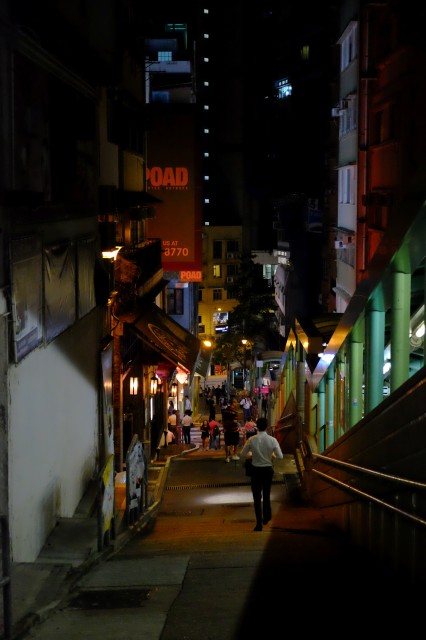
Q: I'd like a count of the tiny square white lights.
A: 10